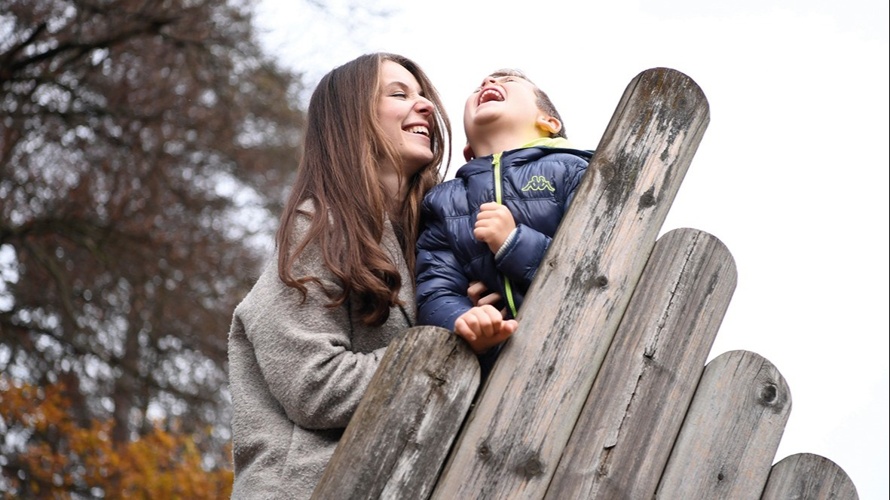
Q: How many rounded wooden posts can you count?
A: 5